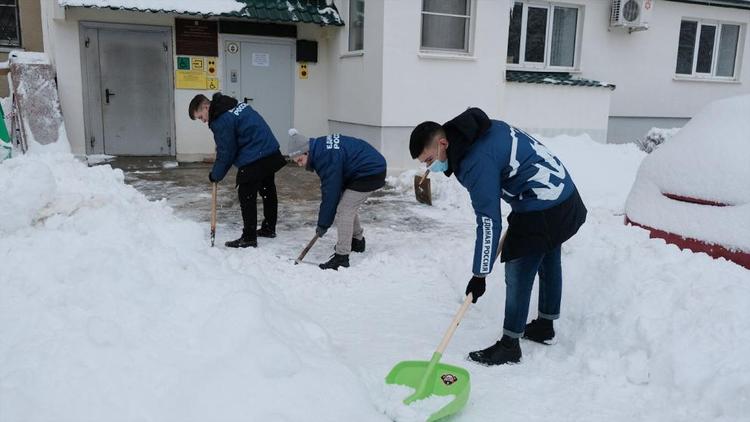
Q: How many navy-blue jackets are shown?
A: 3